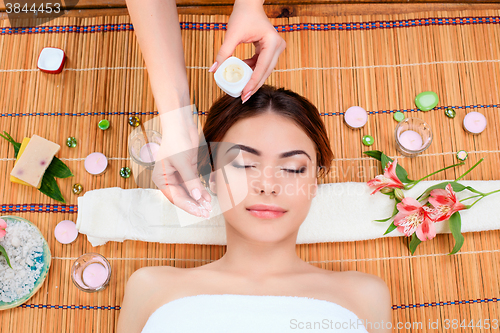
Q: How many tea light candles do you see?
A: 7